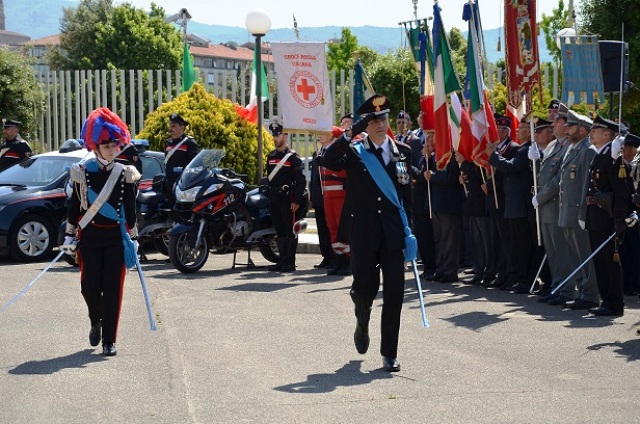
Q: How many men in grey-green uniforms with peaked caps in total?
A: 2